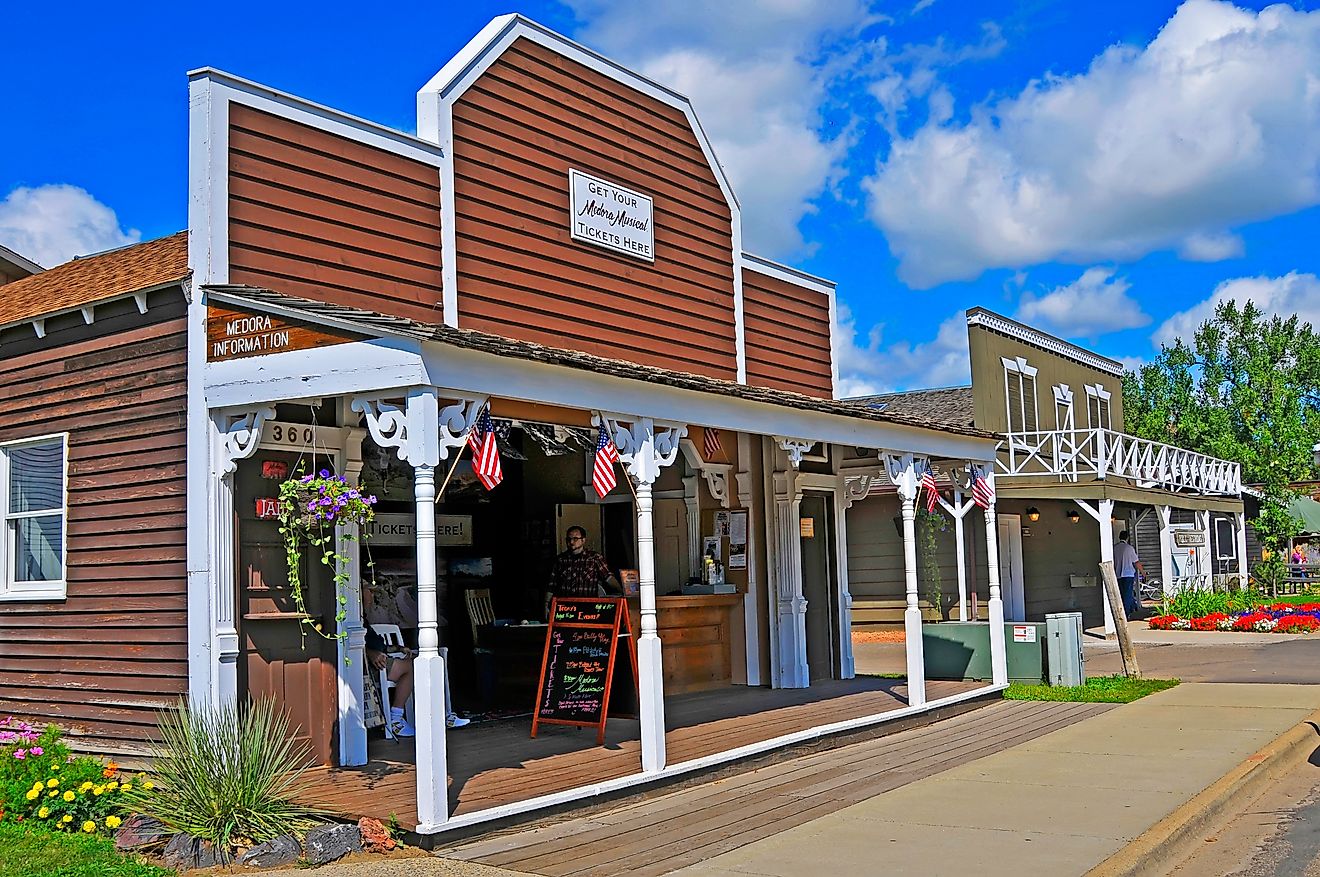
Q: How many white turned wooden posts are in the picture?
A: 4